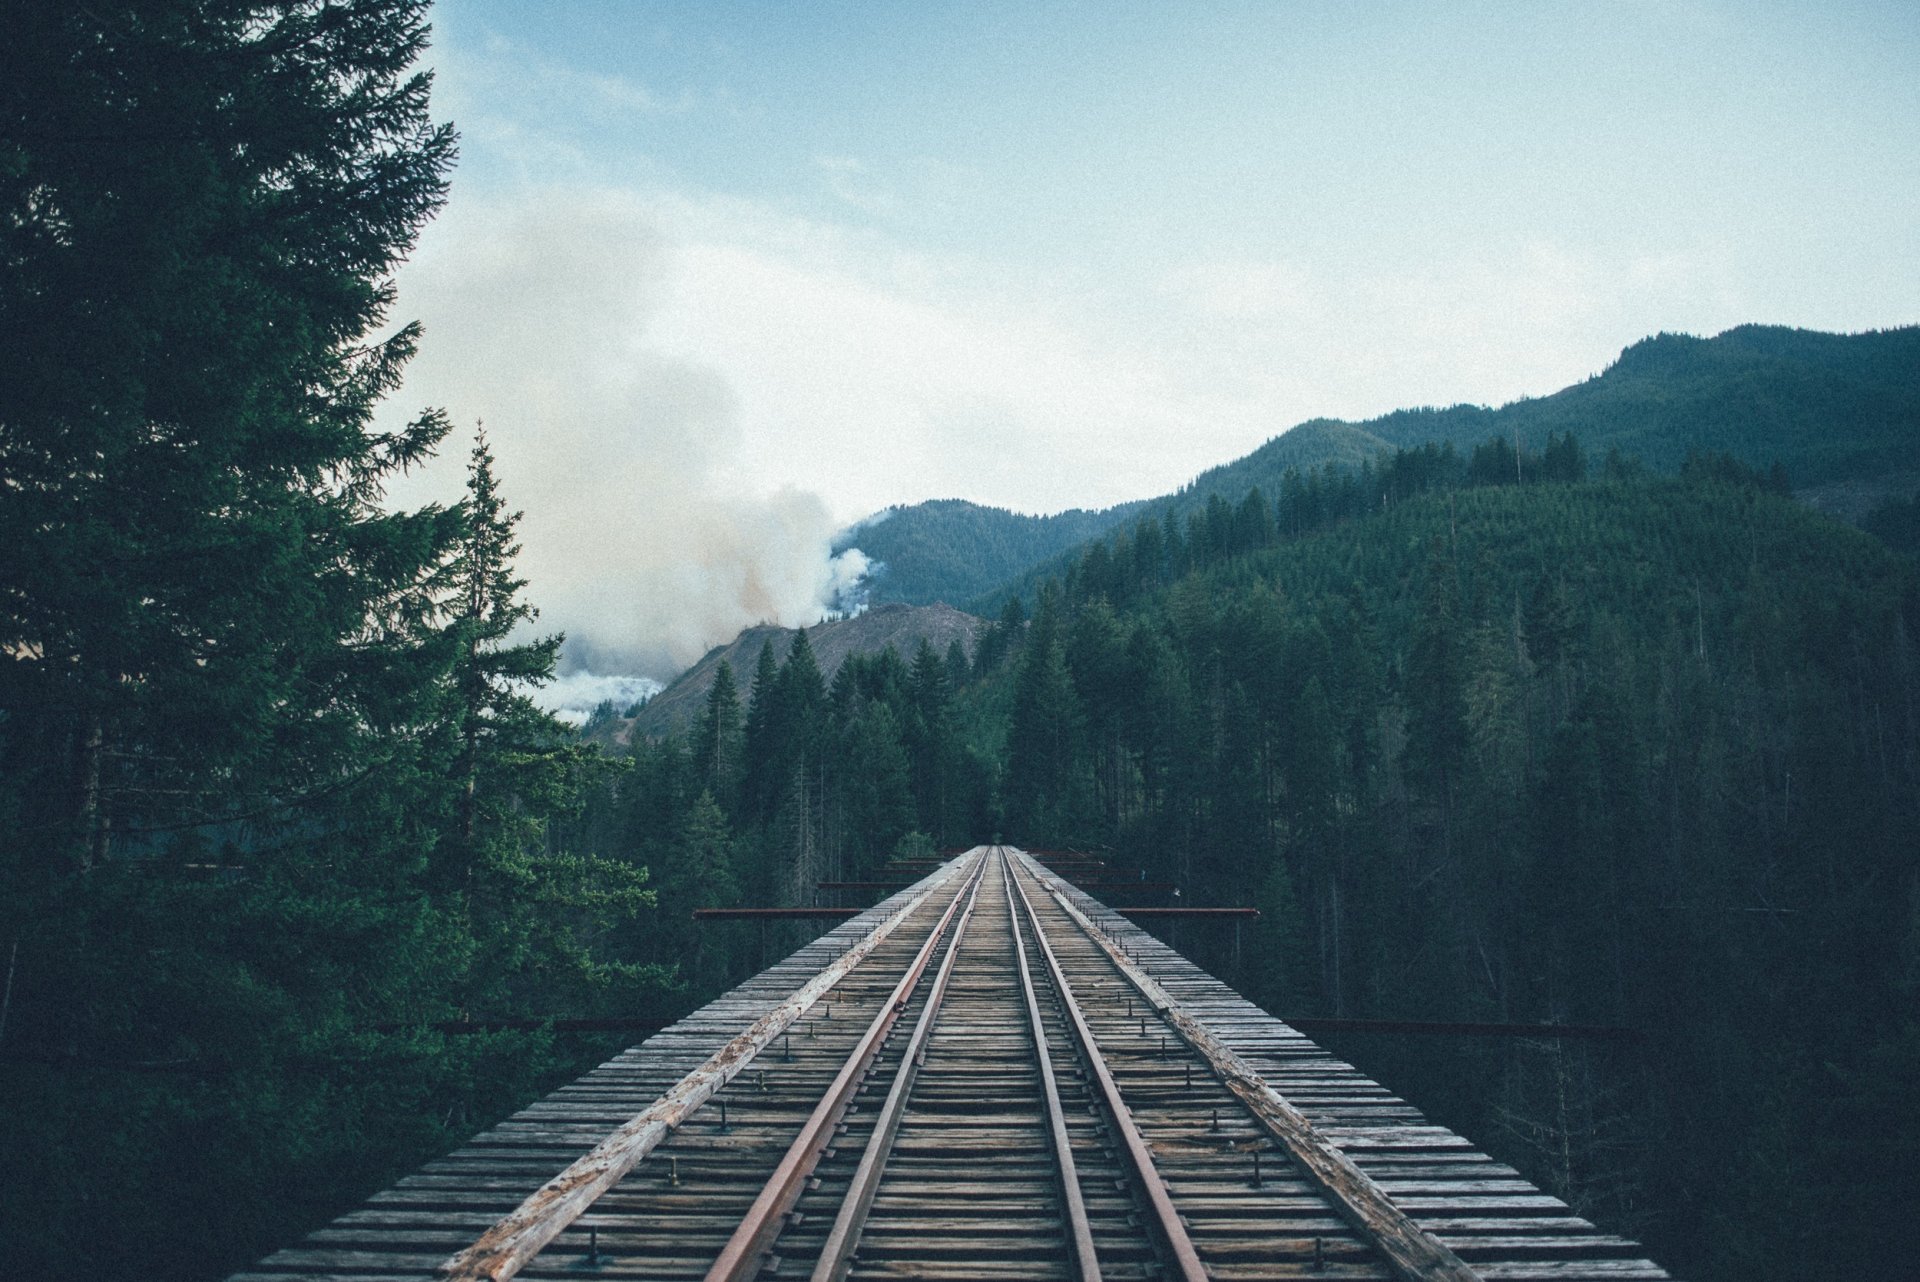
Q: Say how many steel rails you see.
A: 4